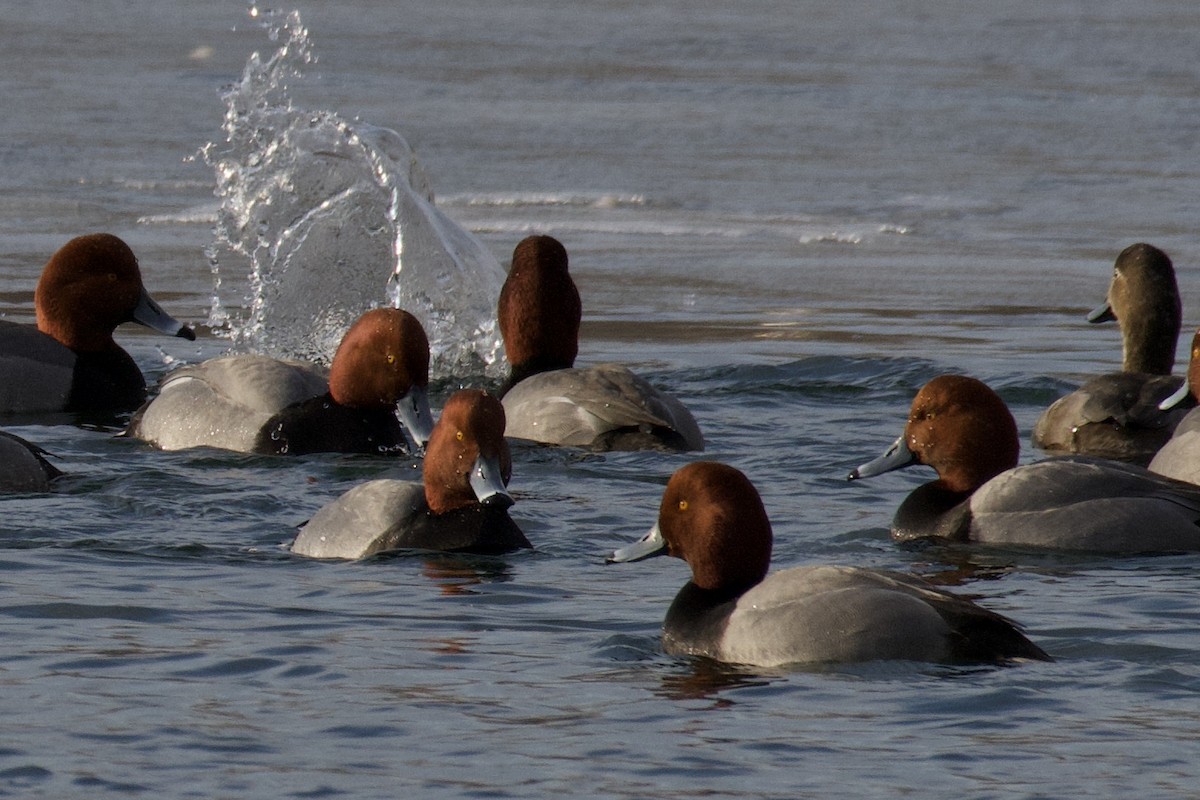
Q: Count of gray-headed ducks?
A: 1